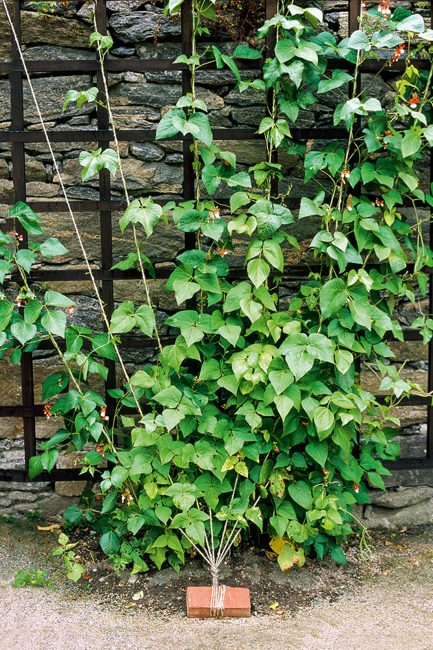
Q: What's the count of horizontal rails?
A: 7